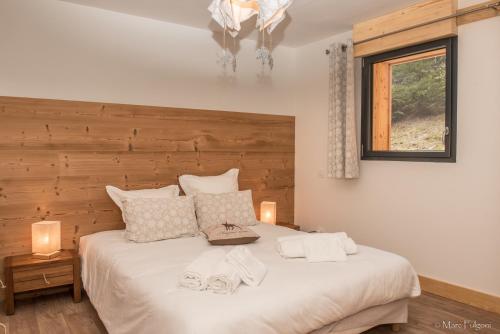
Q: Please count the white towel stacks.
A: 2